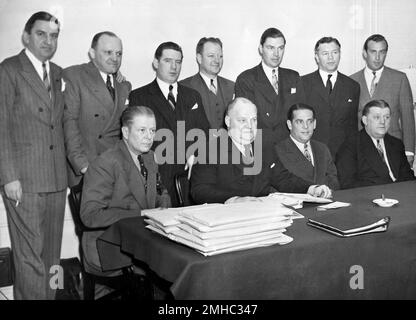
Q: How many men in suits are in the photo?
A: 11